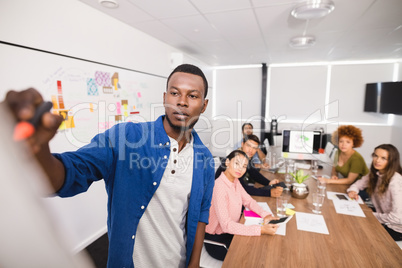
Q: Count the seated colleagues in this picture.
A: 5